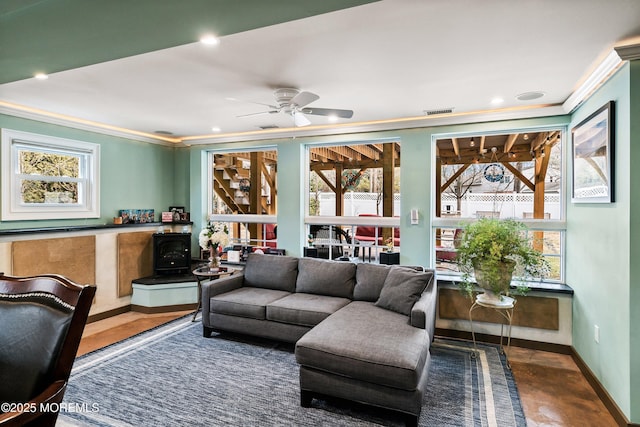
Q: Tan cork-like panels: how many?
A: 3